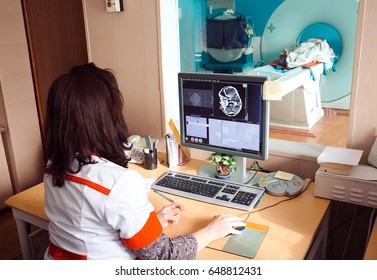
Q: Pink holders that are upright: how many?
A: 1